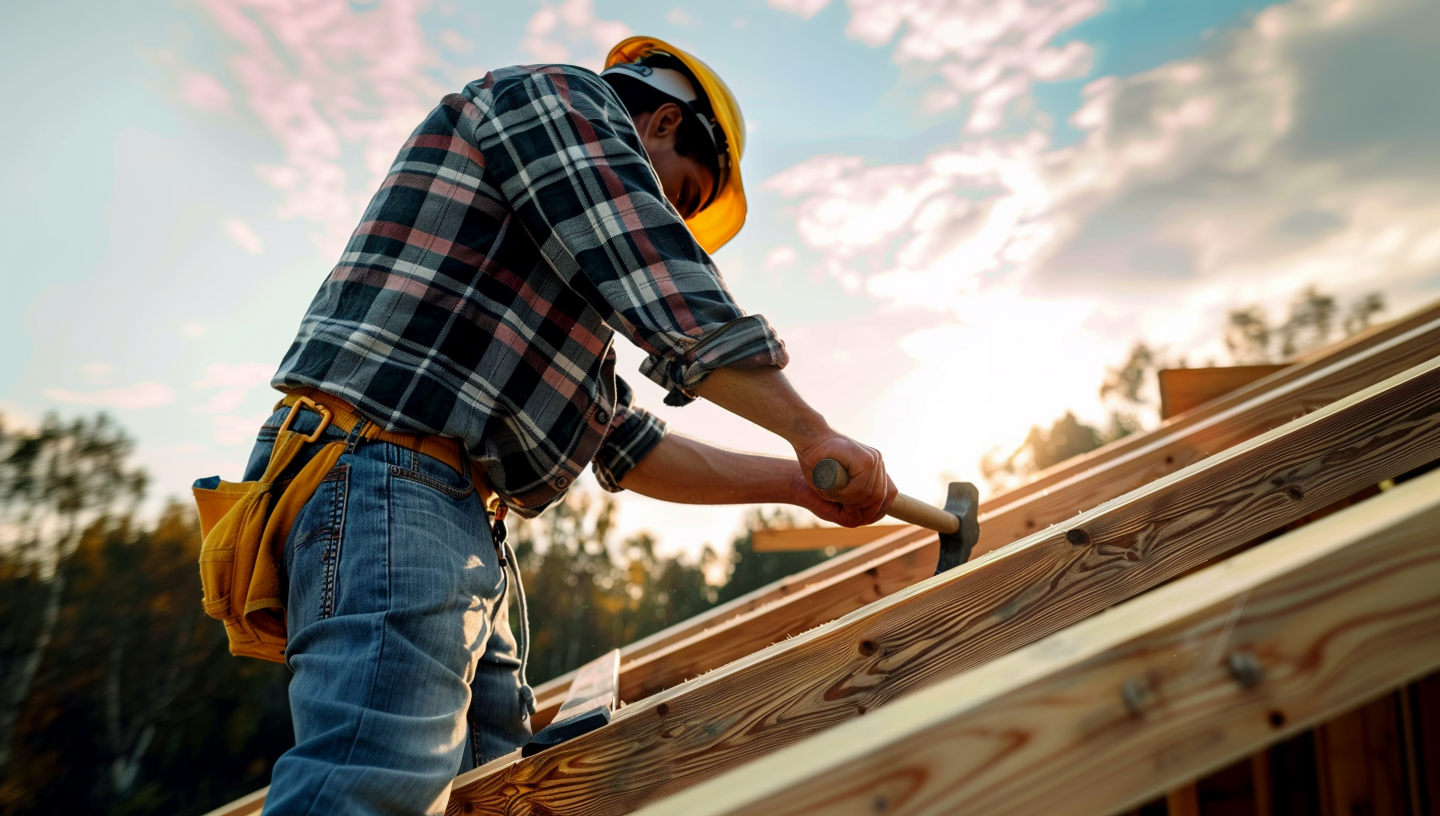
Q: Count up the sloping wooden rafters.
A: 4